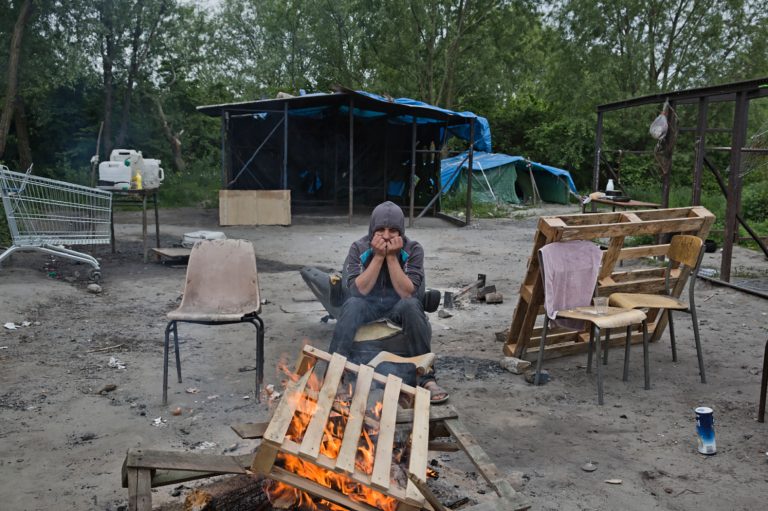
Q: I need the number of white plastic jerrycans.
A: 3